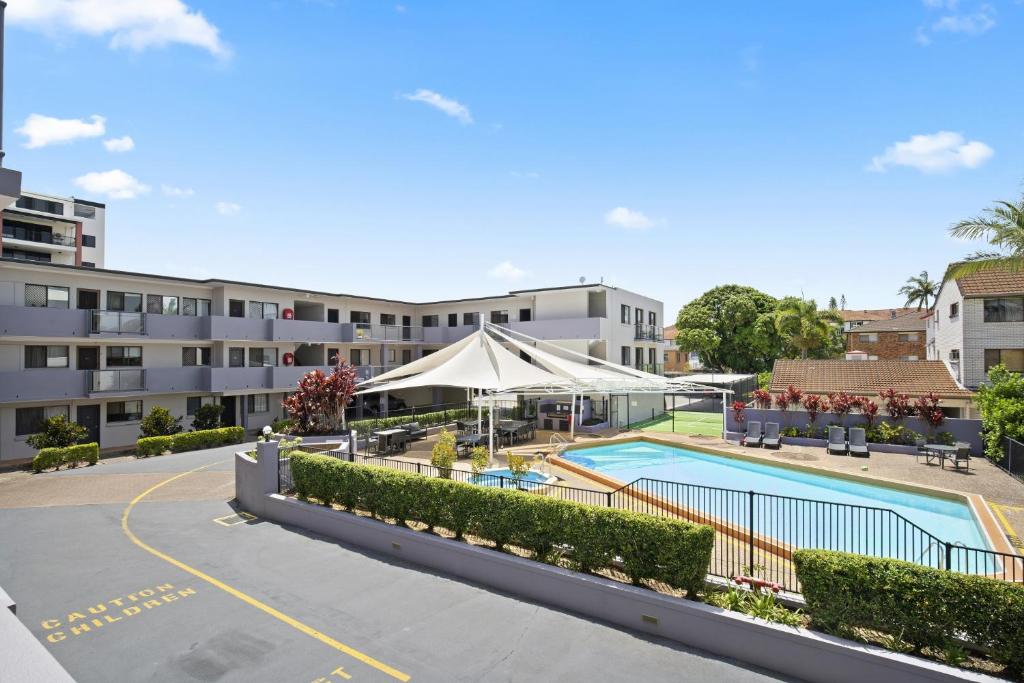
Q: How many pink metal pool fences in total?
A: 0